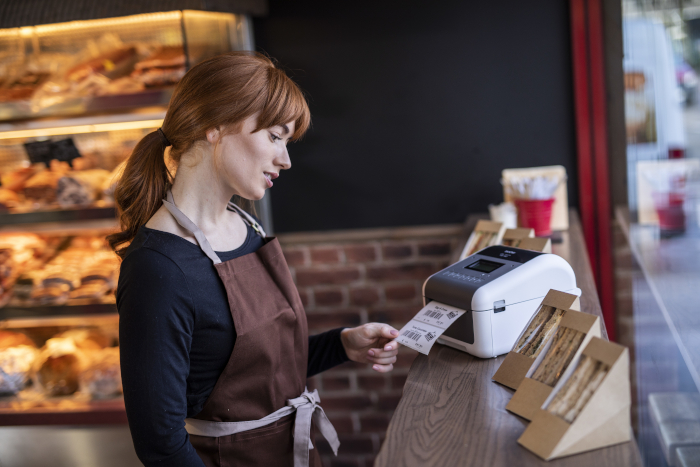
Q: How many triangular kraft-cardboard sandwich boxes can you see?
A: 6